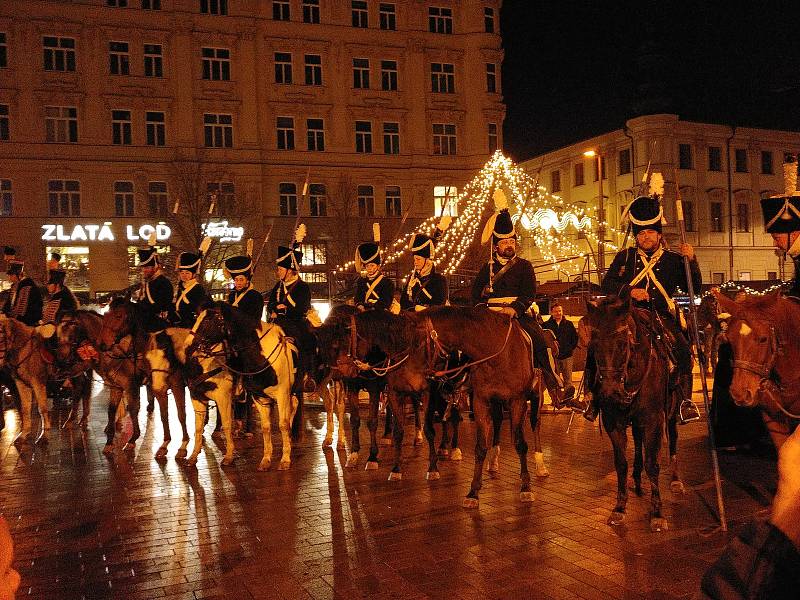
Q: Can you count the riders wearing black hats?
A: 11